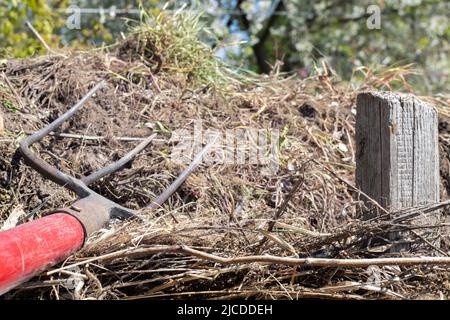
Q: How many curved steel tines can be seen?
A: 3